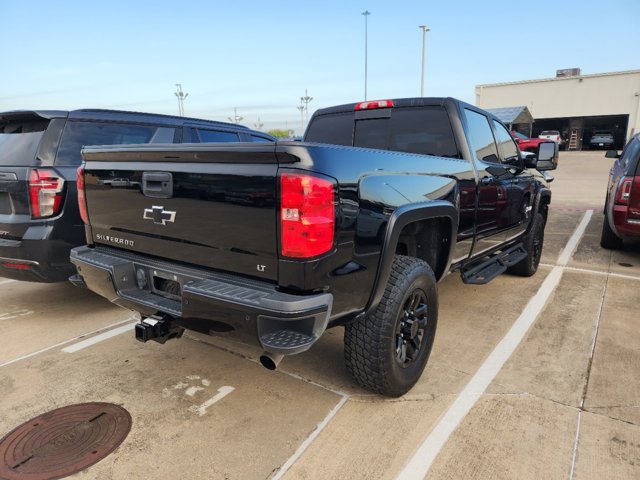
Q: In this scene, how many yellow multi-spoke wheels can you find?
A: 0